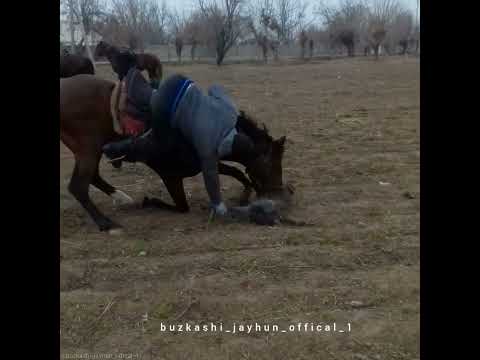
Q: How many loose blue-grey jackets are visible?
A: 1